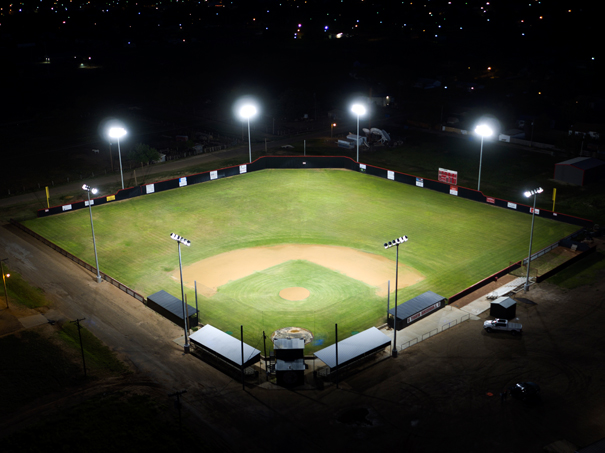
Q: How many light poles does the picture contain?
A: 8